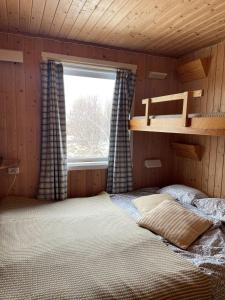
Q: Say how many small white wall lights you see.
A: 2